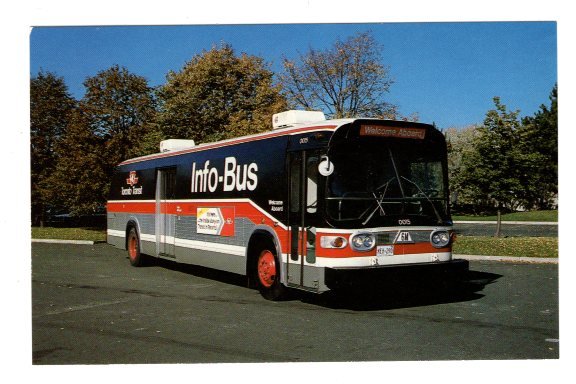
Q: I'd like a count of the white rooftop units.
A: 2